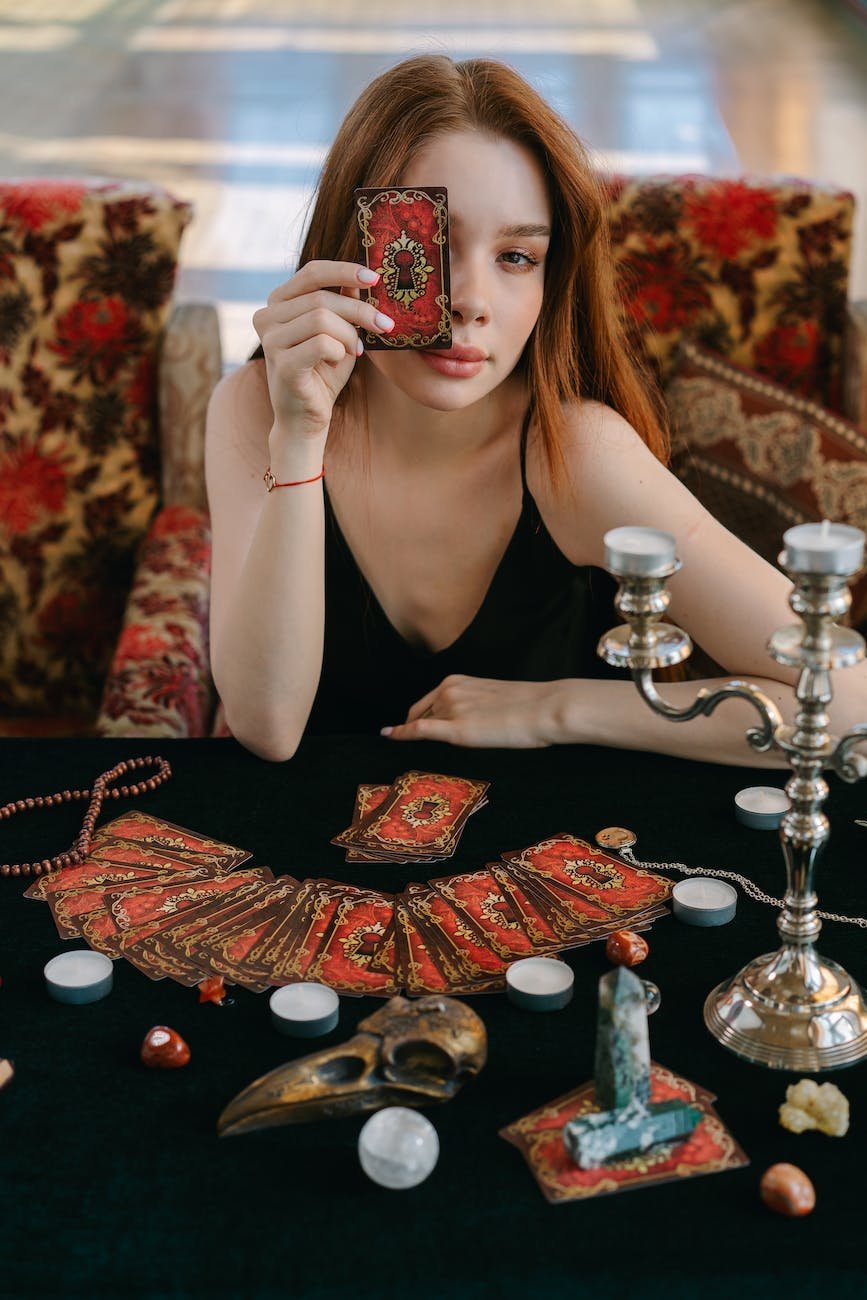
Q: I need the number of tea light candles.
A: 7